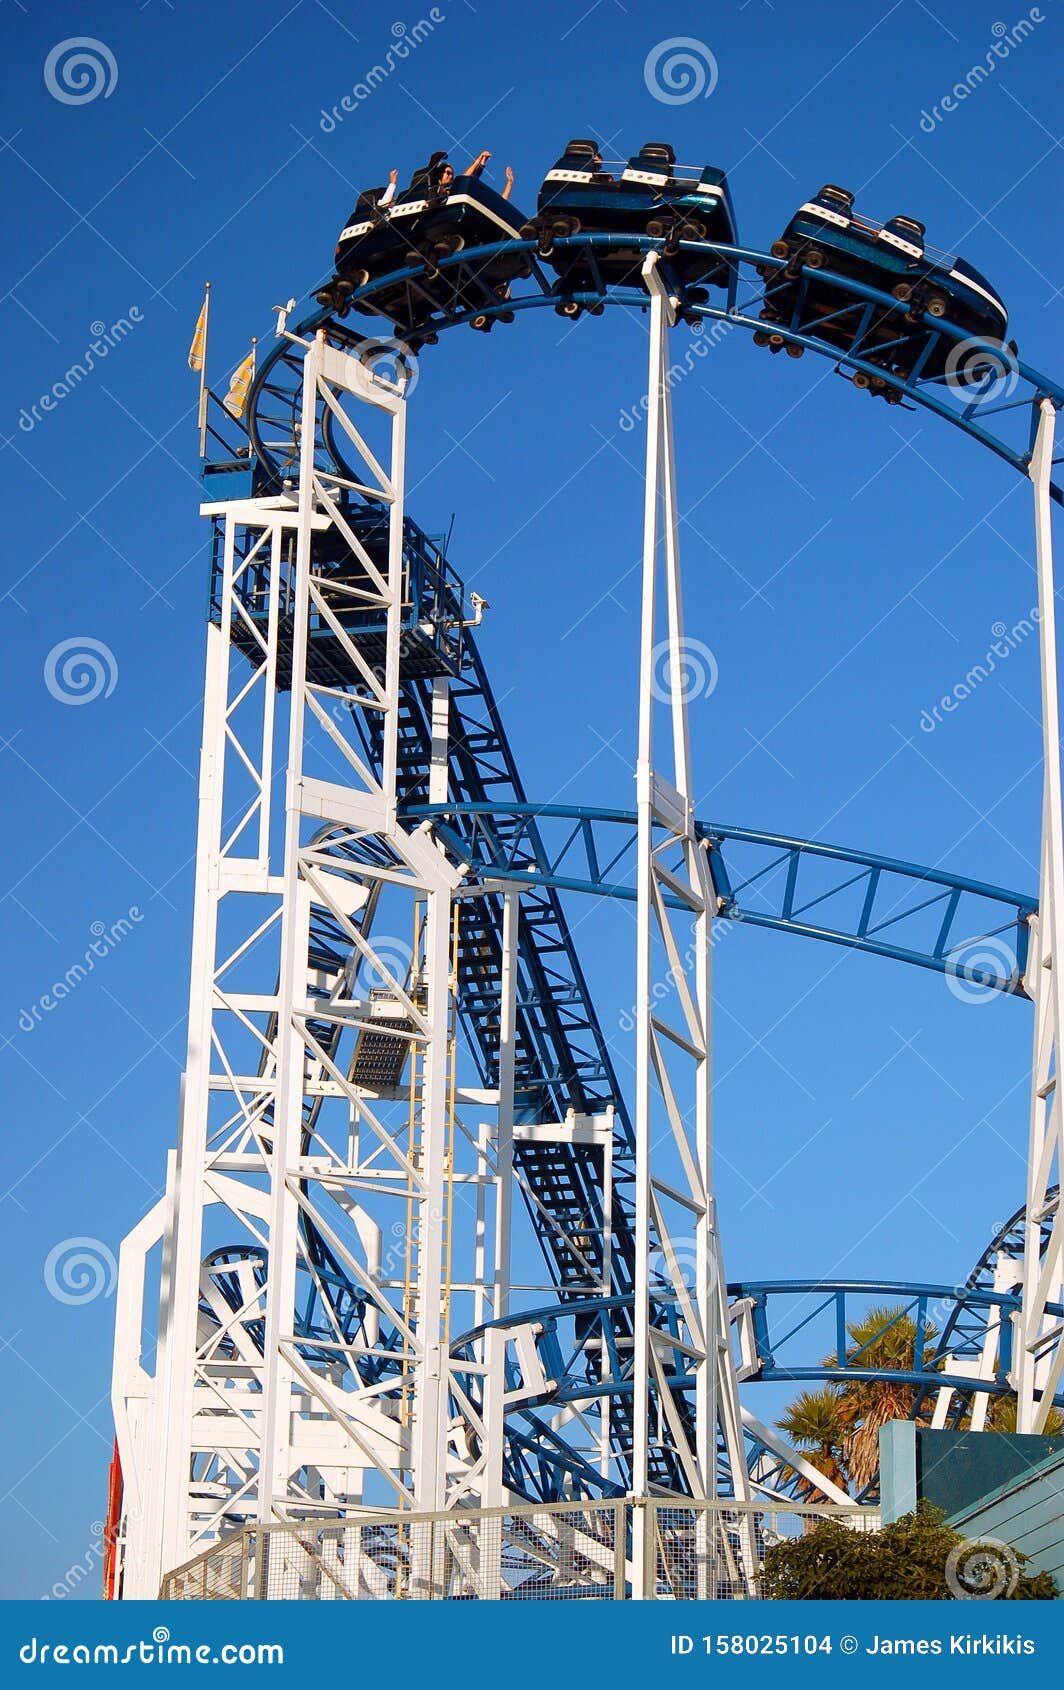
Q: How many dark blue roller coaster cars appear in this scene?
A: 3